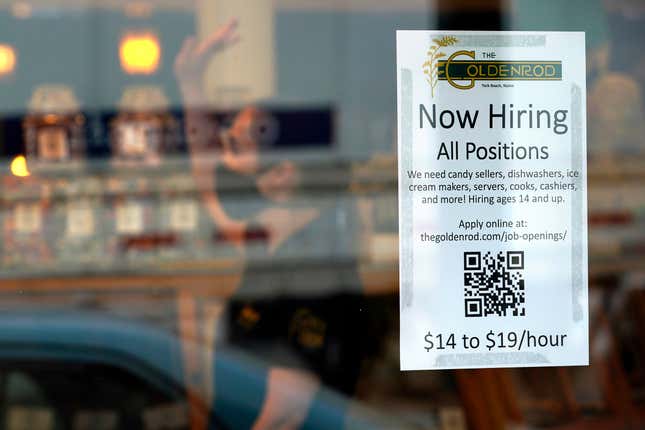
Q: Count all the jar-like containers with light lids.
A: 2